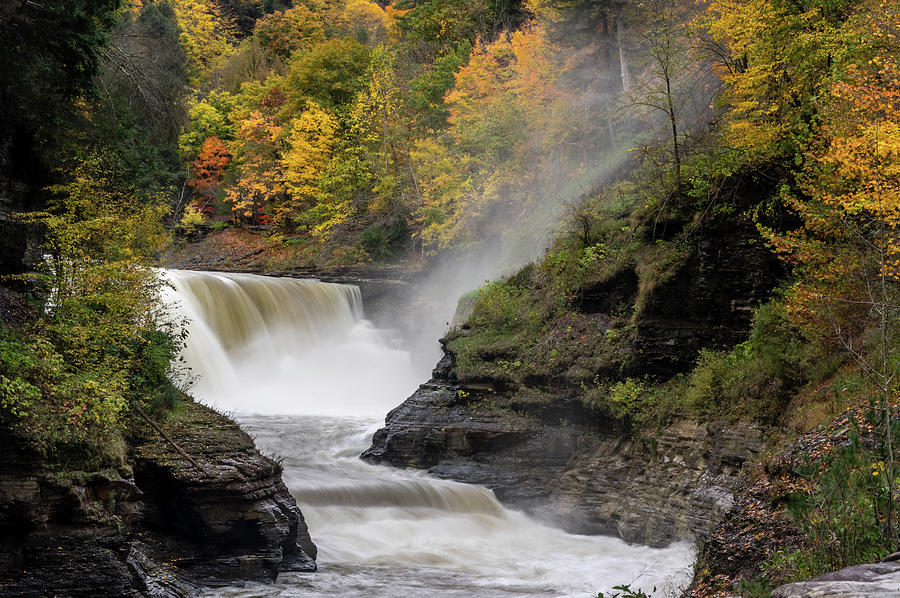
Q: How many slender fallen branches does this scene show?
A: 1